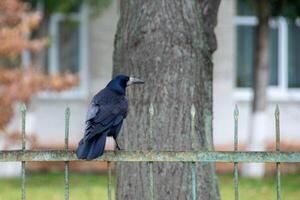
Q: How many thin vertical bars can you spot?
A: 7